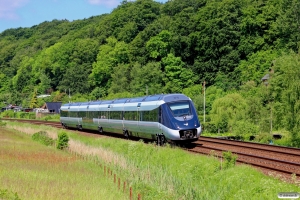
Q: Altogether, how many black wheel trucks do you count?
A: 5